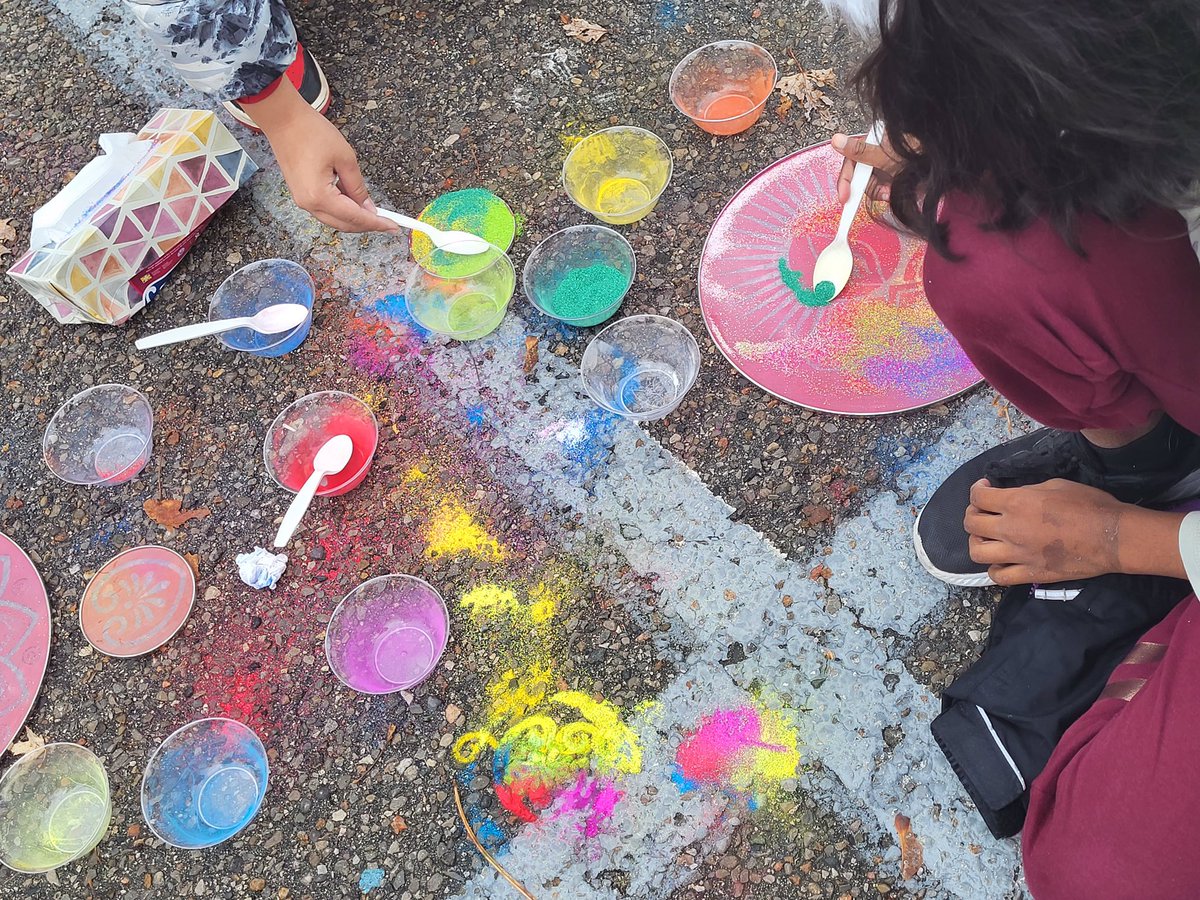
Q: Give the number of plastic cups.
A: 11